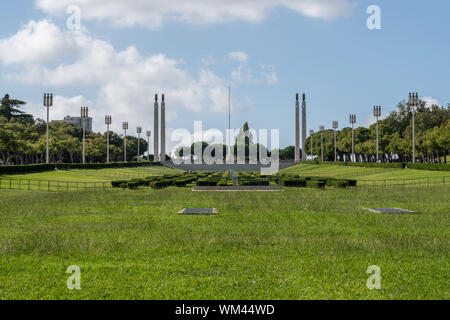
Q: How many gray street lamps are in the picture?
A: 12